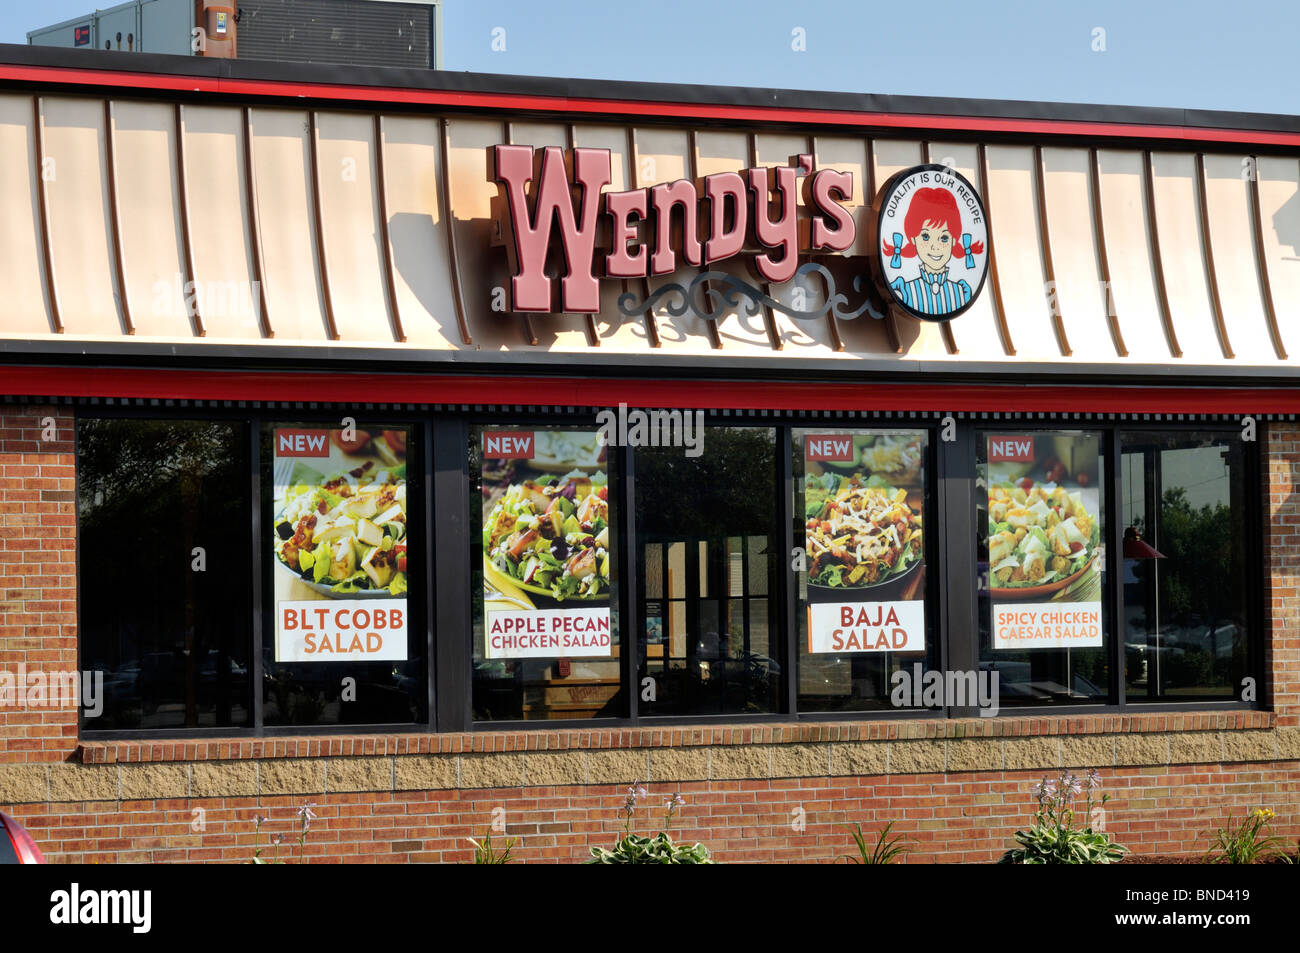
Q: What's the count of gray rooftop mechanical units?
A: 1